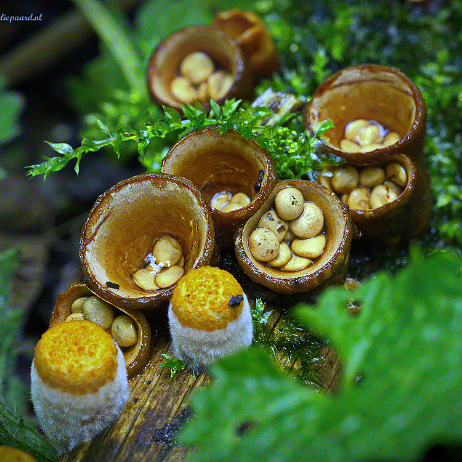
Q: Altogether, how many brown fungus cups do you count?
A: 8